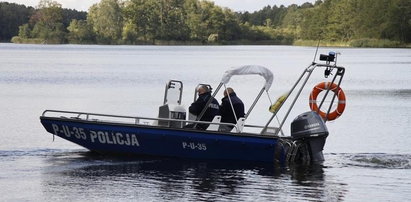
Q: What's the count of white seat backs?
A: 2